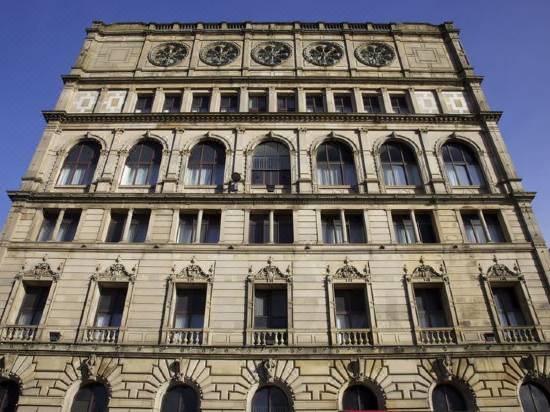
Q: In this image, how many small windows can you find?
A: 10